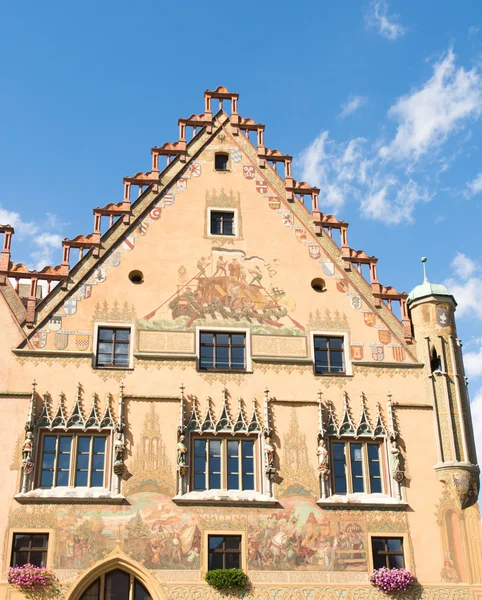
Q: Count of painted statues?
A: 6